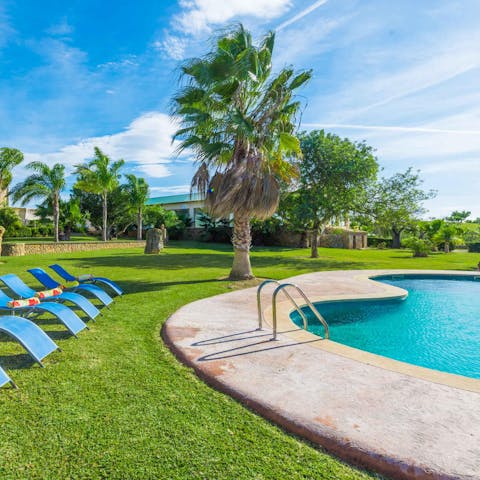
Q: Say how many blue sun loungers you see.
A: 6